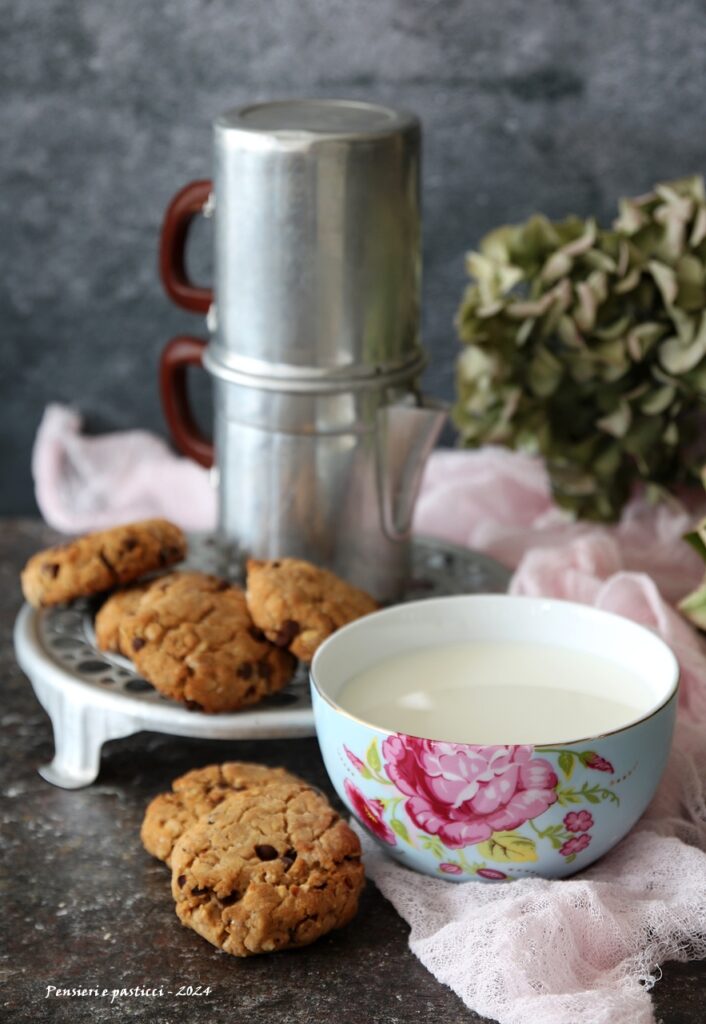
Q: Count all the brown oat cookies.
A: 6